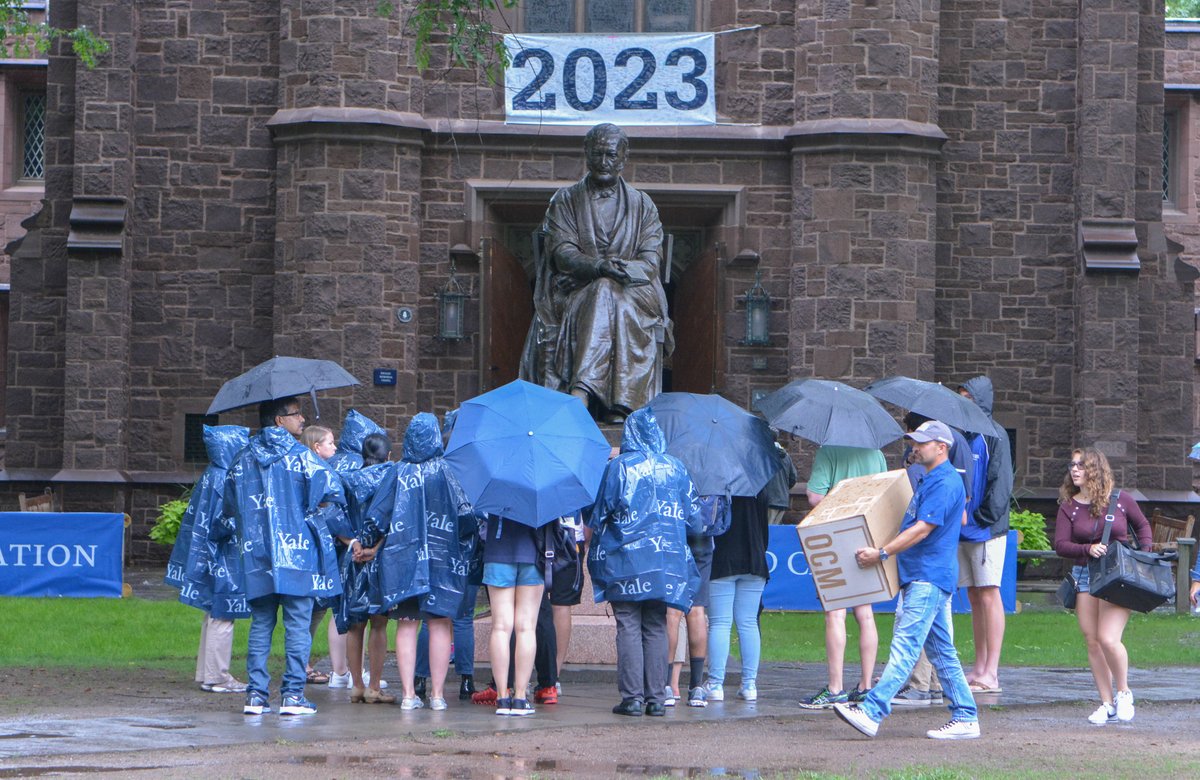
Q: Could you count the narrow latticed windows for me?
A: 2